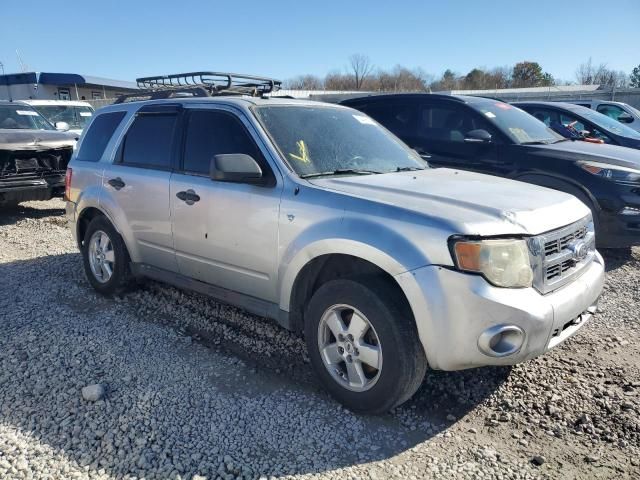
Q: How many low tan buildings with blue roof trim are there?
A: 1